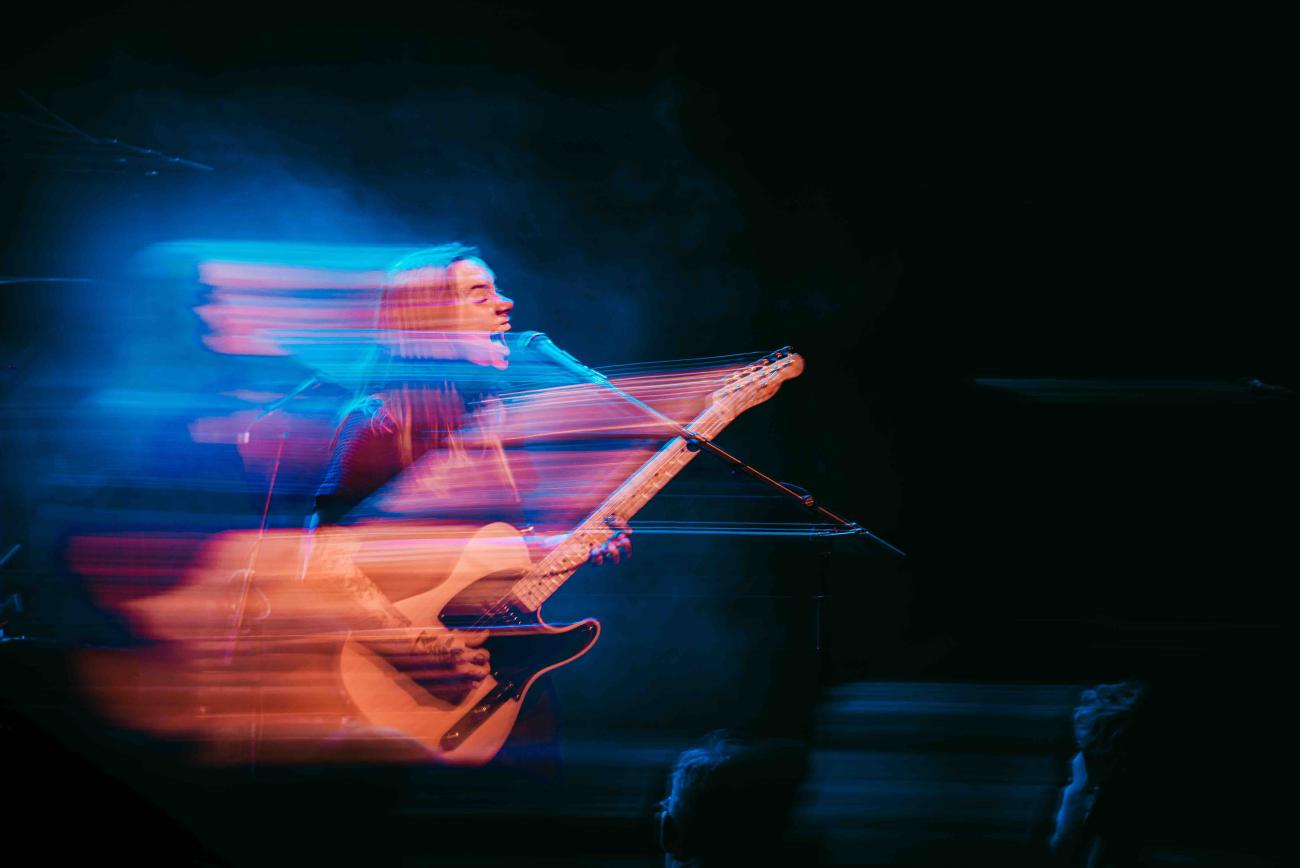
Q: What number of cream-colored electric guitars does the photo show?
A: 1